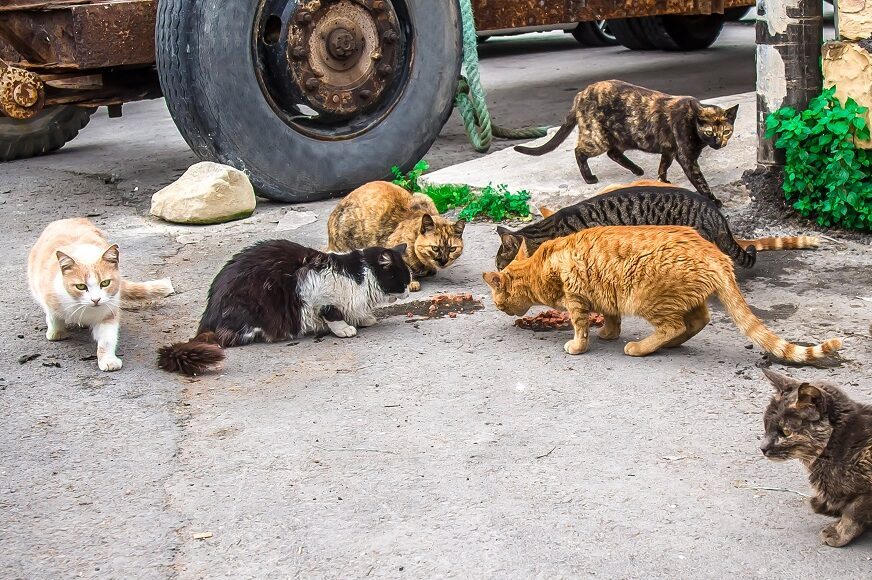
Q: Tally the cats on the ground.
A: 8